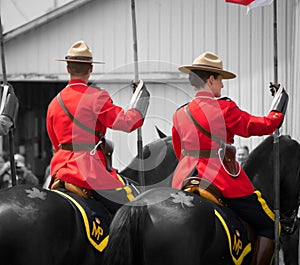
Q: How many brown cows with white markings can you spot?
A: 0